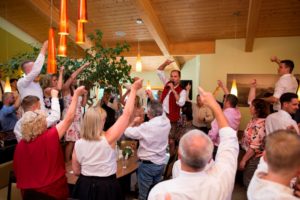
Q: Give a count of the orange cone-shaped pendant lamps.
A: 5